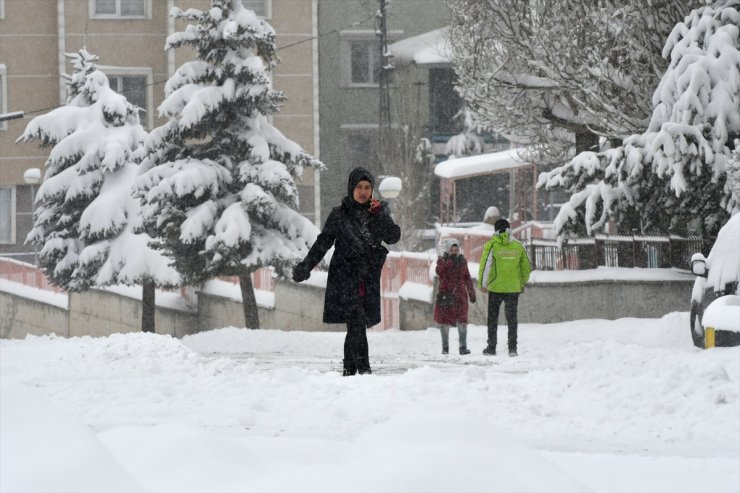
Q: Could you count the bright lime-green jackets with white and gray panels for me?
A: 1